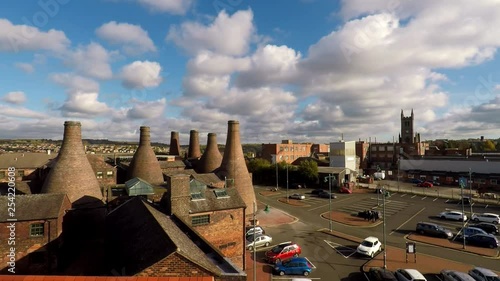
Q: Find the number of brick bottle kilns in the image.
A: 6